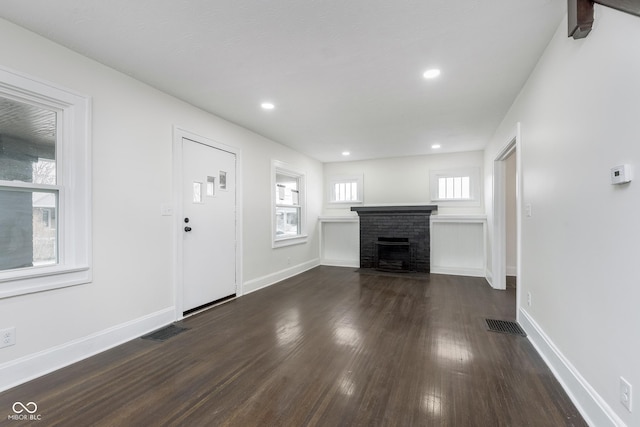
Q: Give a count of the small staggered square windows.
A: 3